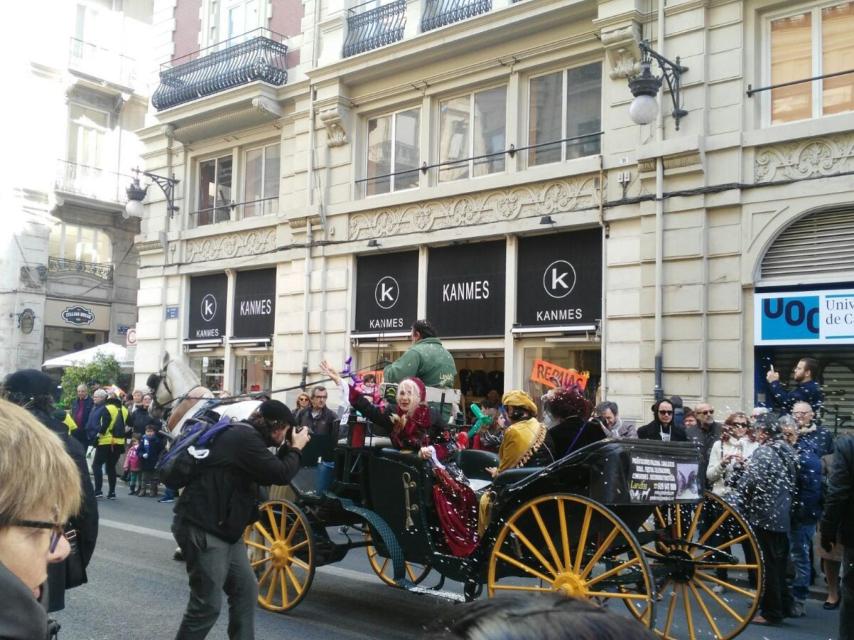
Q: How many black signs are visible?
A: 5